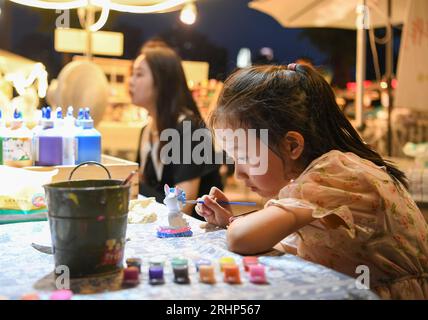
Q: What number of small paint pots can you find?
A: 12